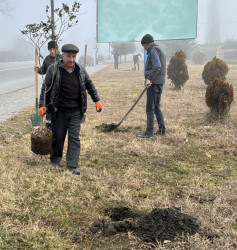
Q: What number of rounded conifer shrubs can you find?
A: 3